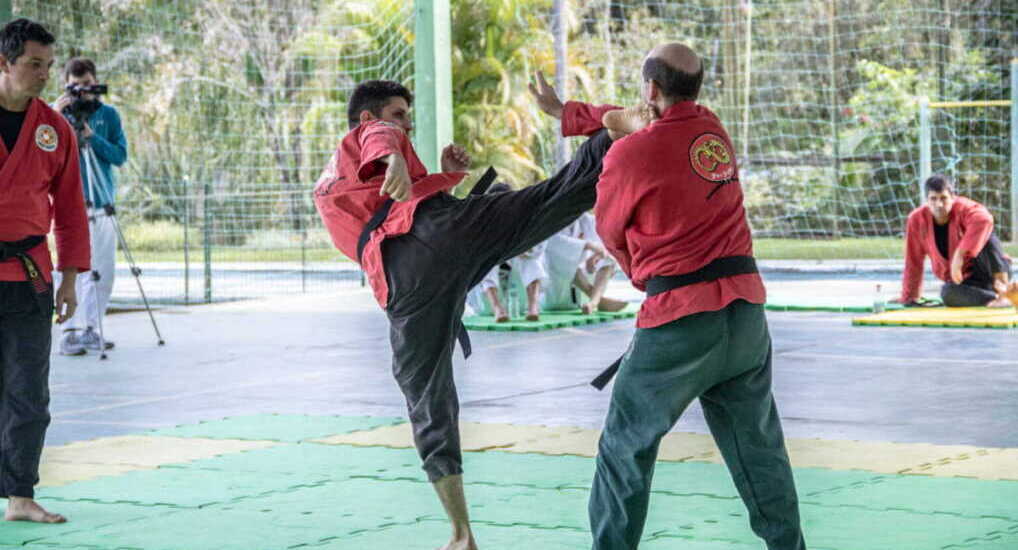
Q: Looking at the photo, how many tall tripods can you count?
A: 1